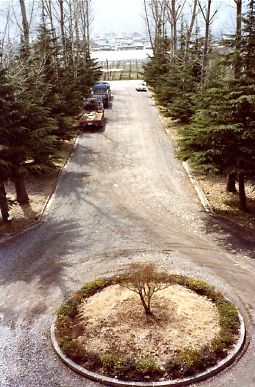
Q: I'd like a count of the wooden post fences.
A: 1